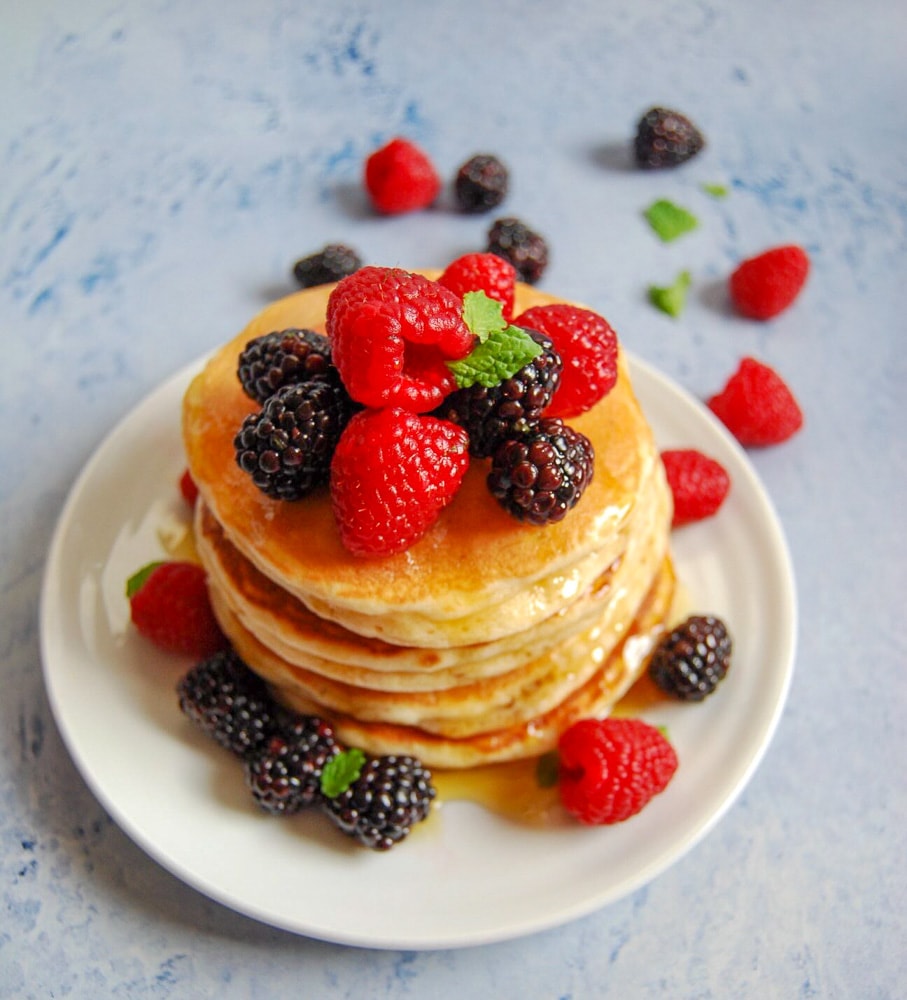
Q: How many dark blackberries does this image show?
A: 12